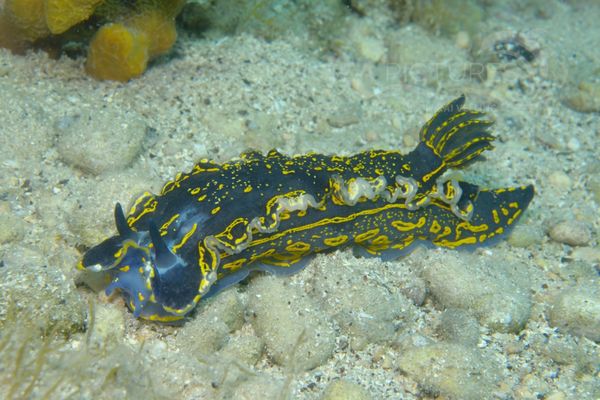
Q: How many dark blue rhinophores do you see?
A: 2